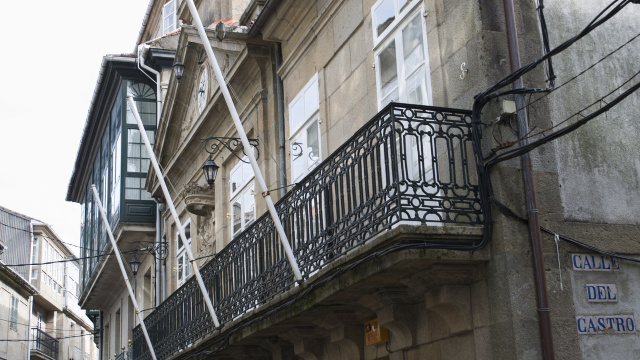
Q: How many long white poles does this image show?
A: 3